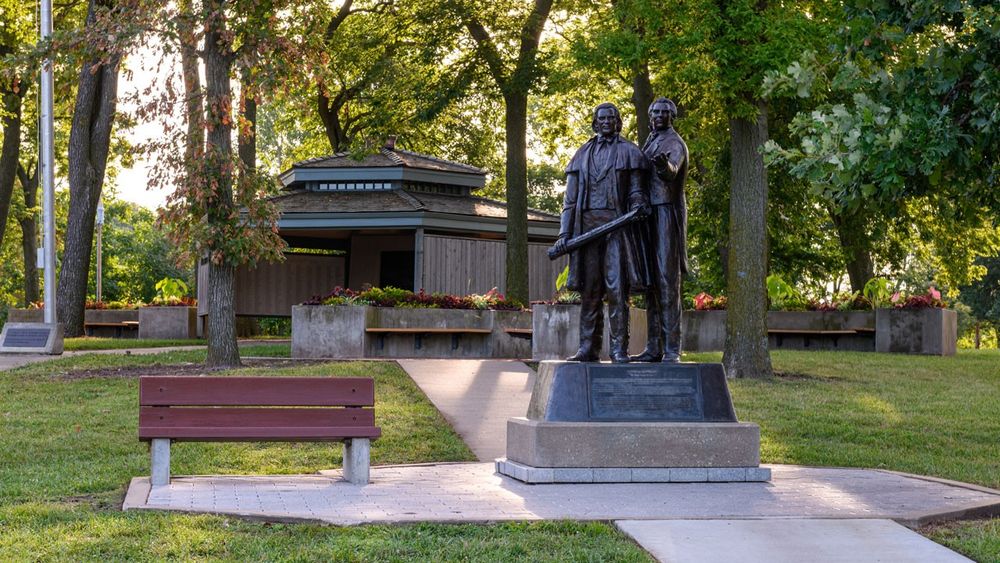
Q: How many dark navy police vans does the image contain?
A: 0